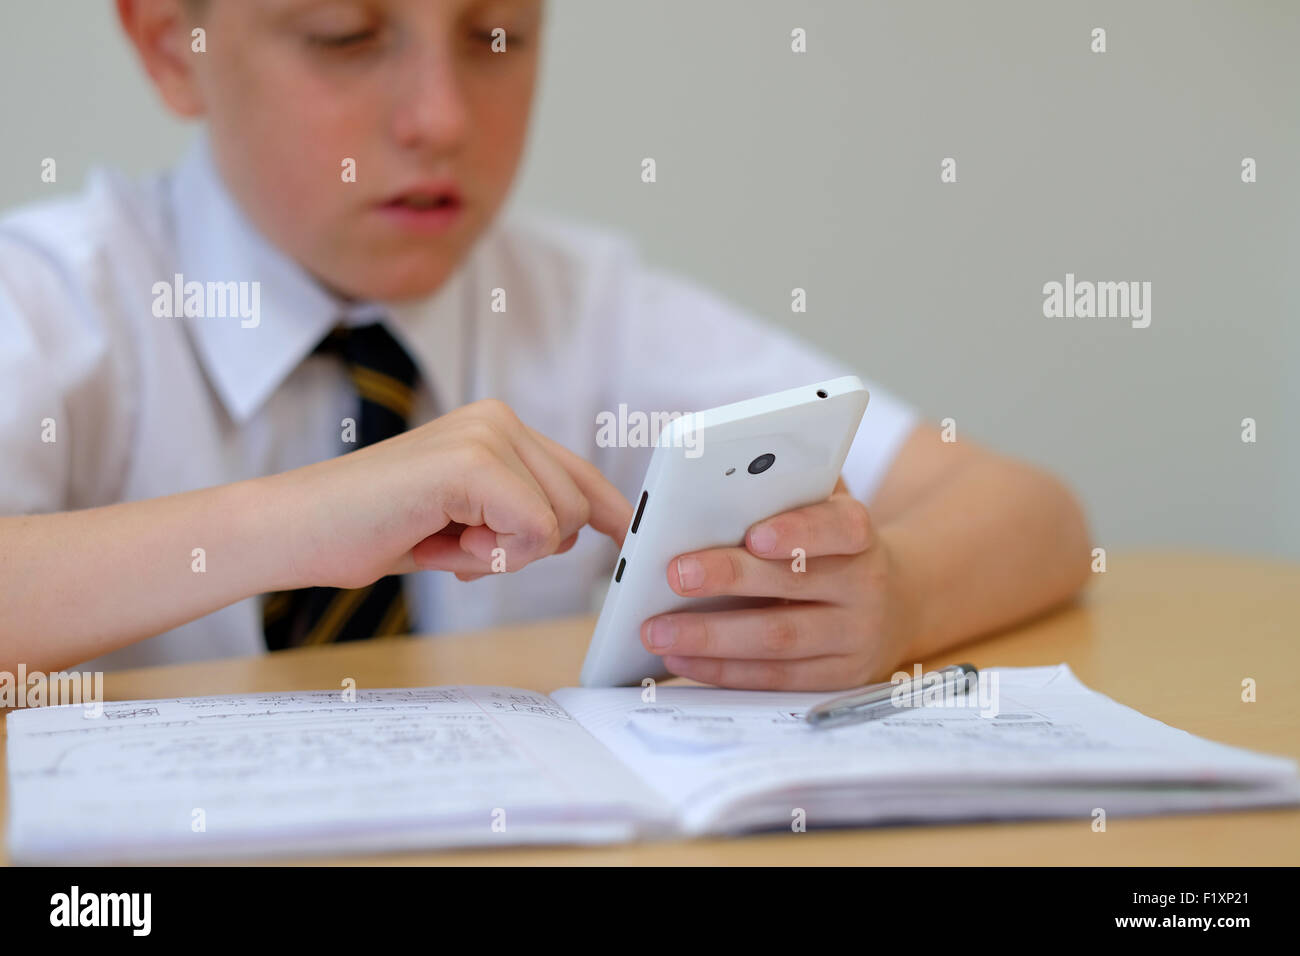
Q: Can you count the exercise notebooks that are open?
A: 1